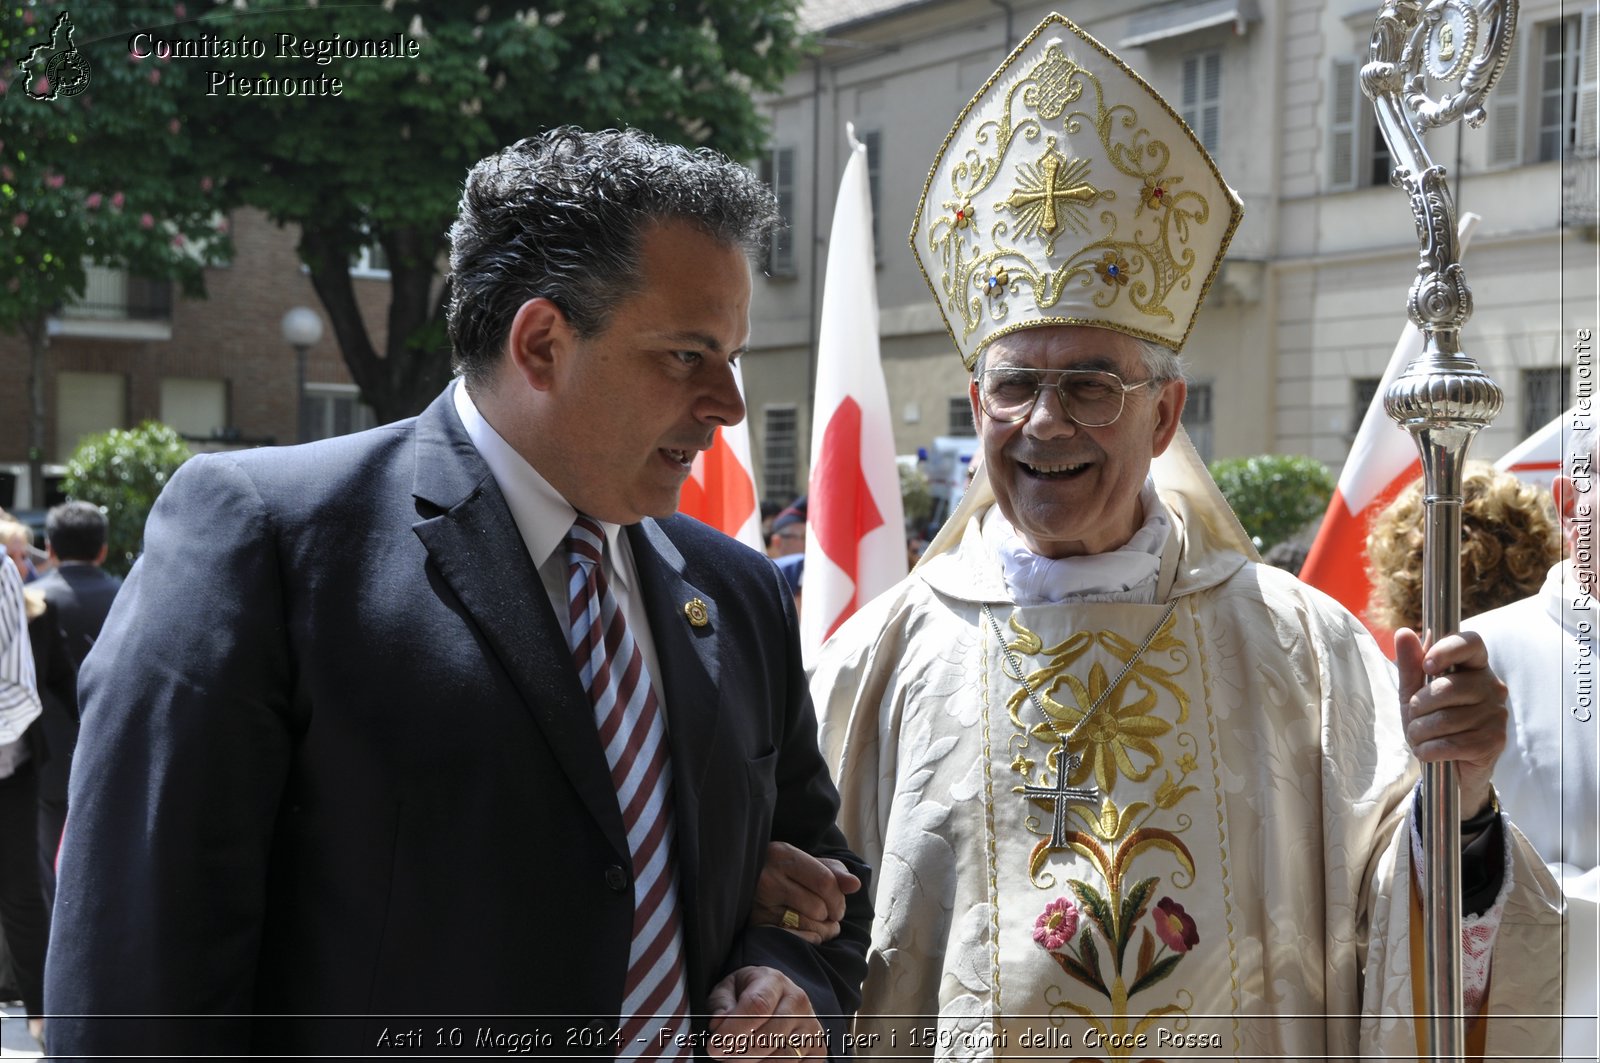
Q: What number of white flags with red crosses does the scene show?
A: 3